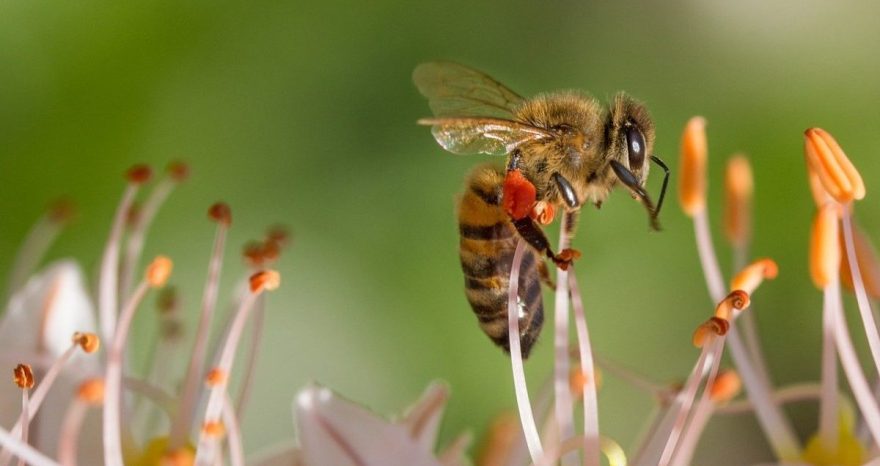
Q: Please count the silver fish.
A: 0